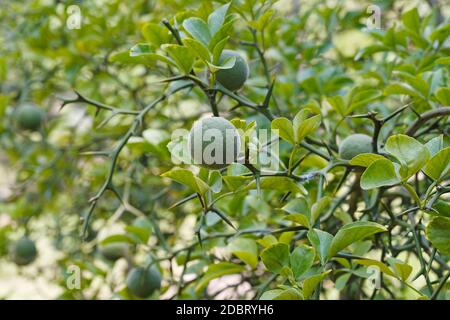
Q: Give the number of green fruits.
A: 7